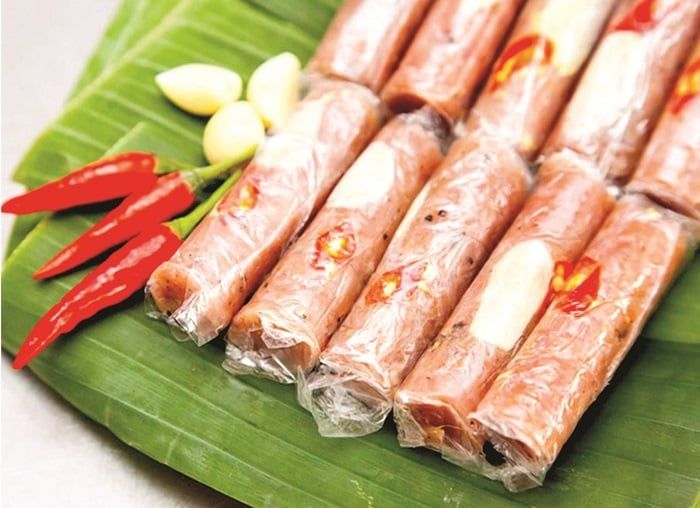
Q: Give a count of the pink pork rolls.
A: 10